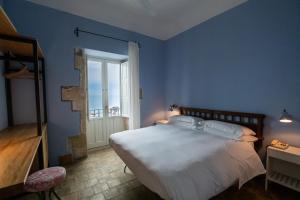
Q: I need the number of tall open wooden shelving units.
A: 1